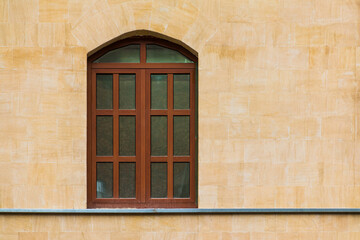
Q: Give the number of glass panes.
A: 14